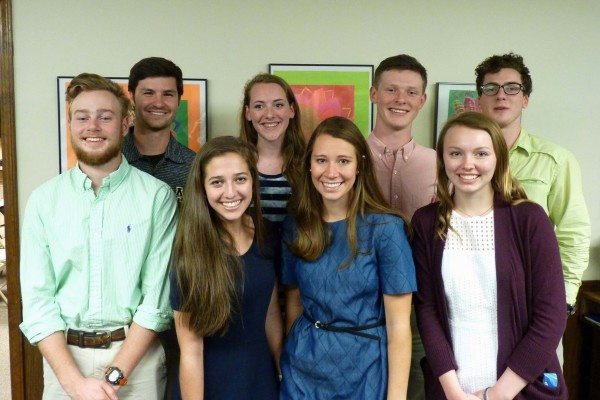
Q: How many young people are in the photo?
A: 8